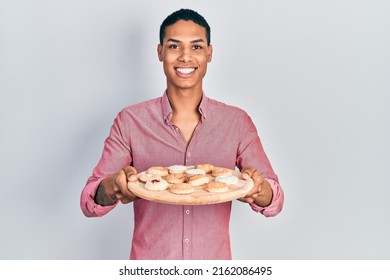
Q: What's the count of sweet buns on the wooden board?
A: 12